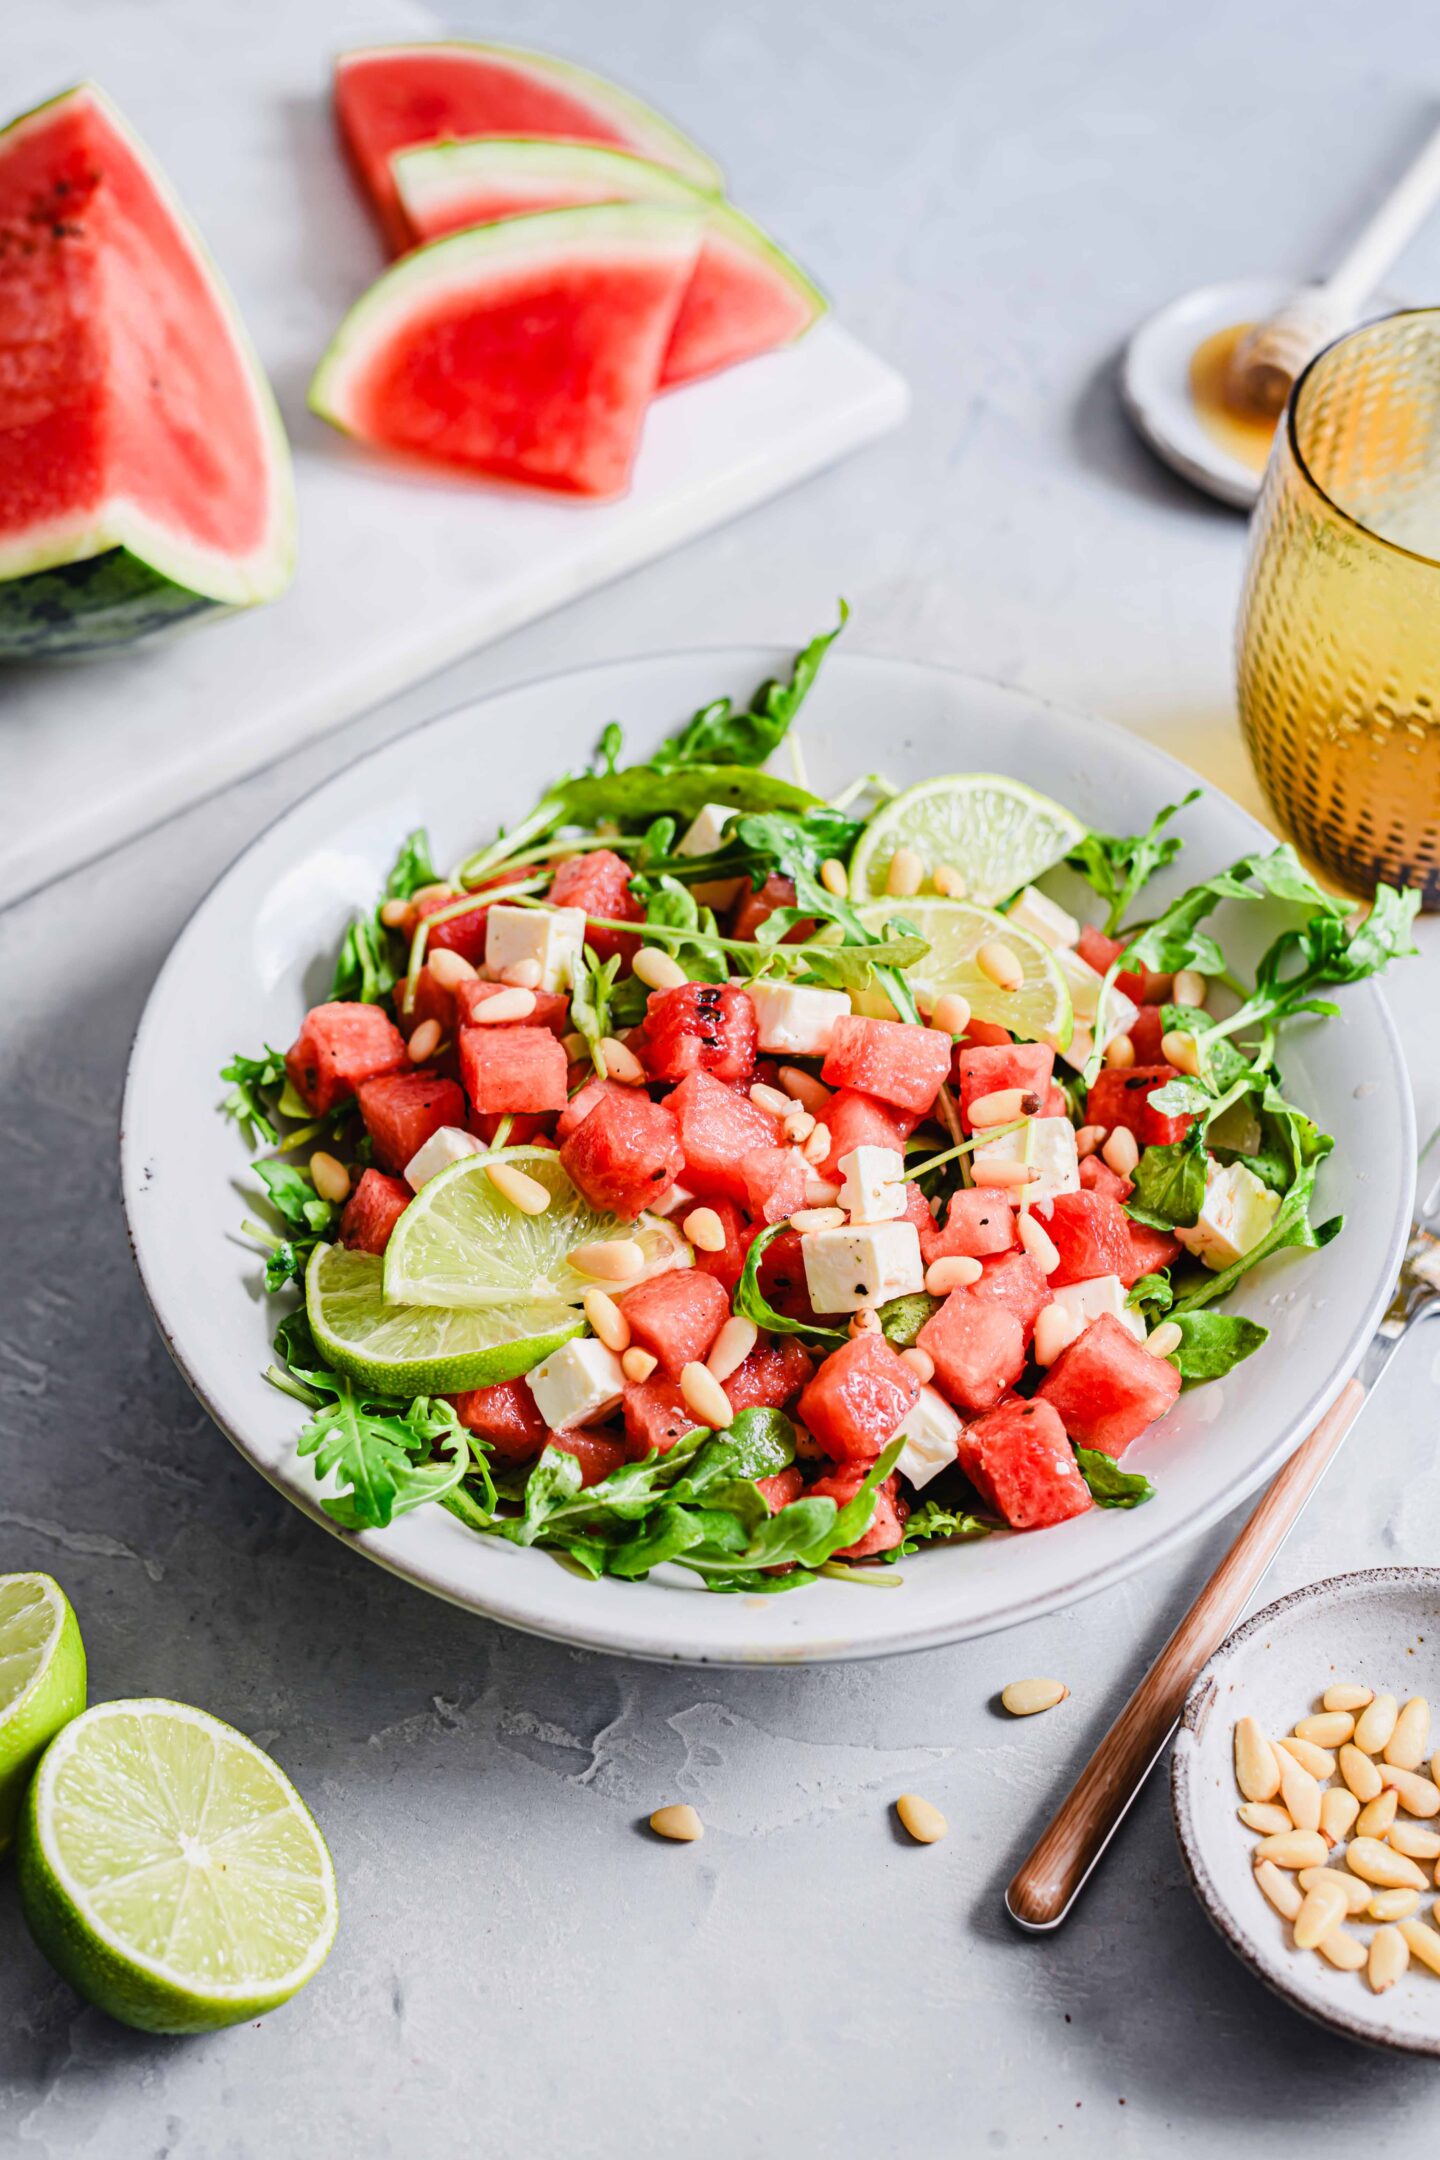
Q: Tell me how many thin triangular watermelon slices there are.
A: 3